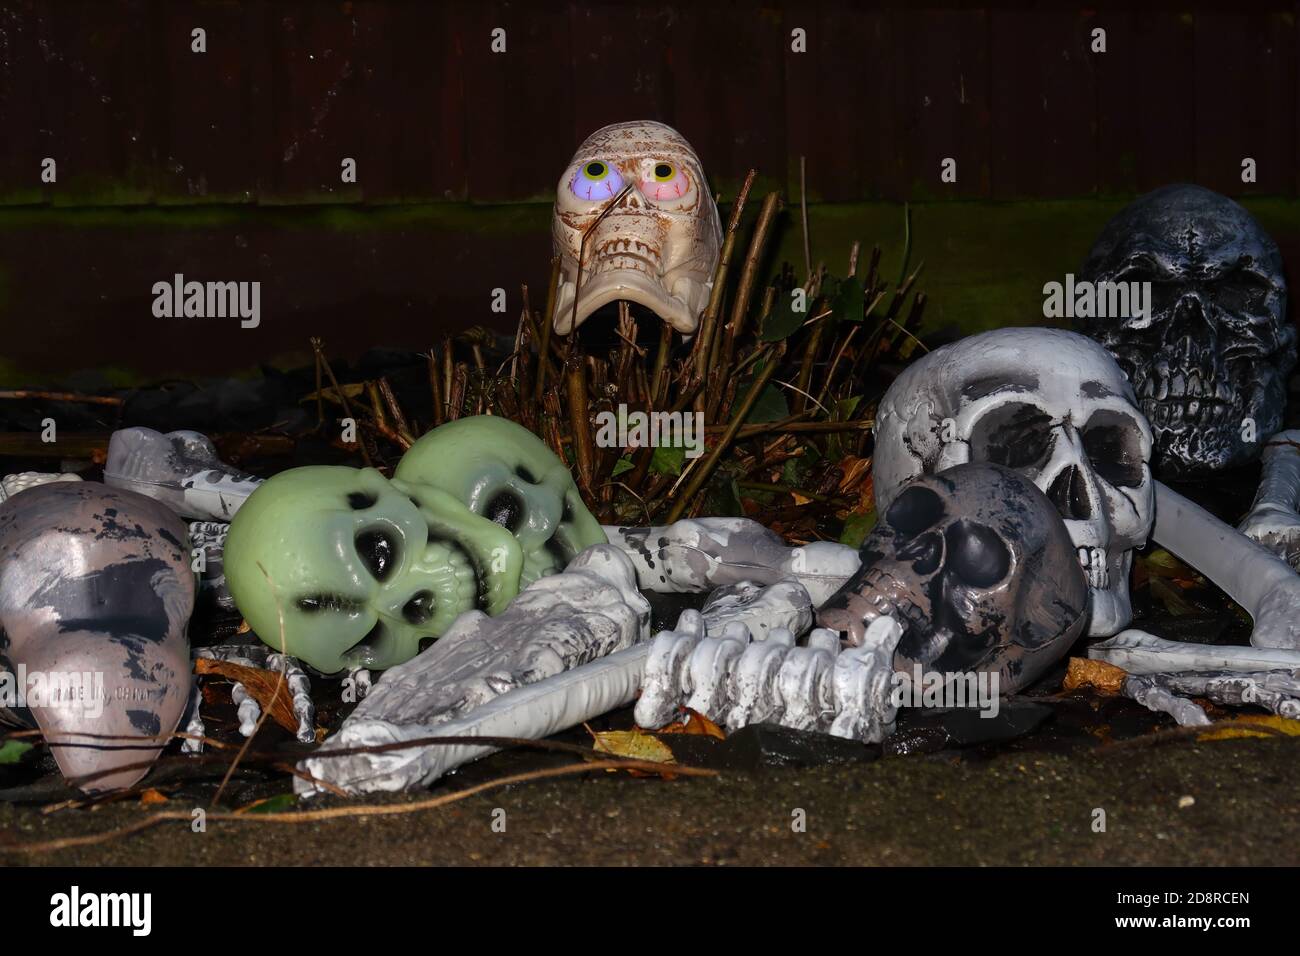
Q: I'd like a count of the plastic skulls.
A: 7